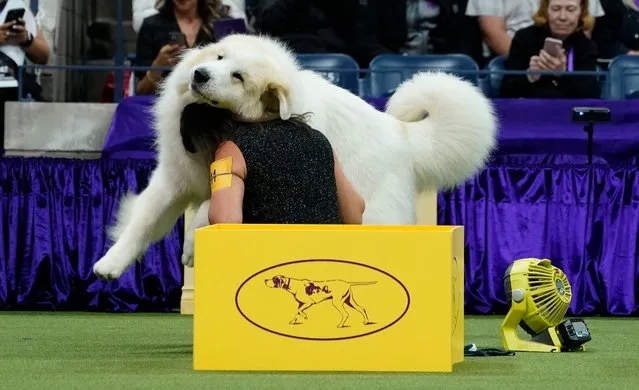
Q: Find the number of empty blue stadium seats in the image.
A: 3